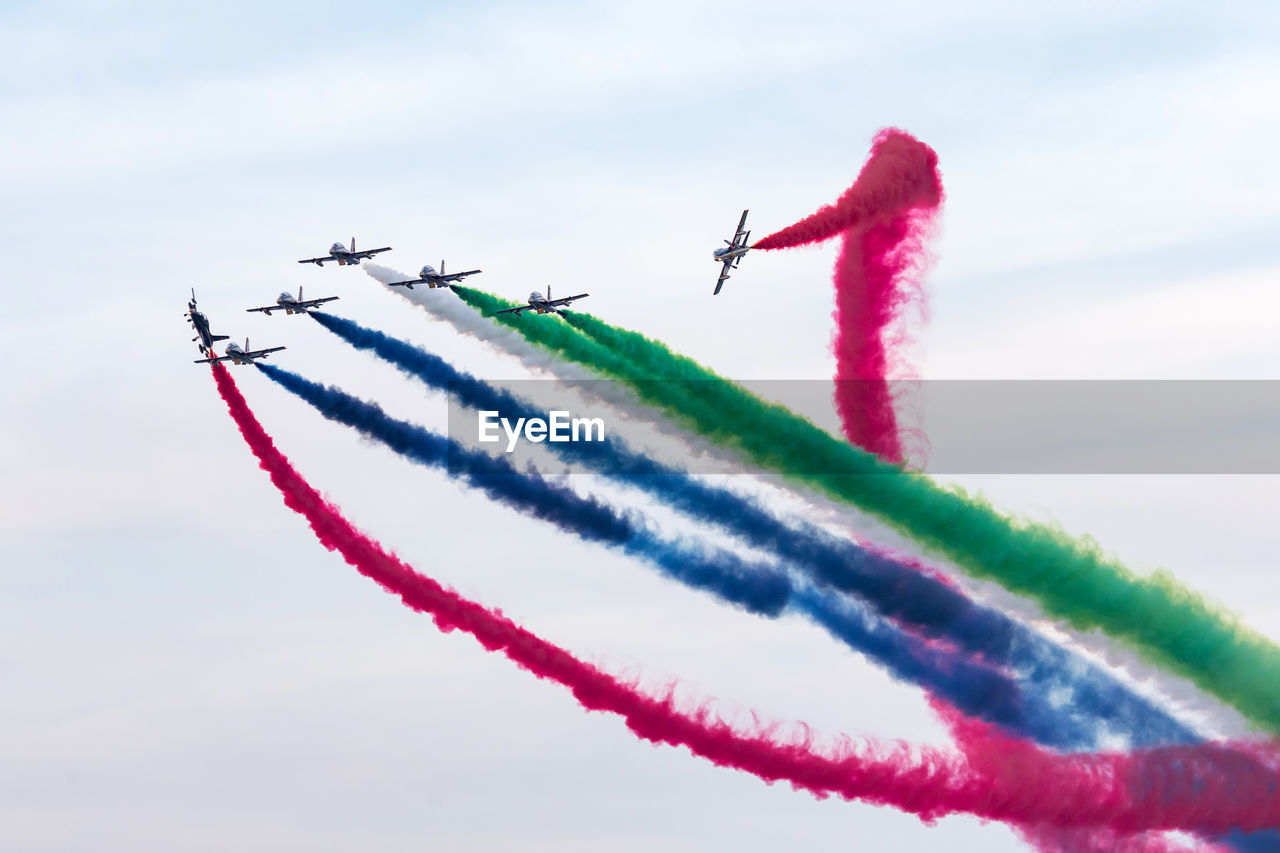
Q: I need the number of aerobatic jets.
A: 7